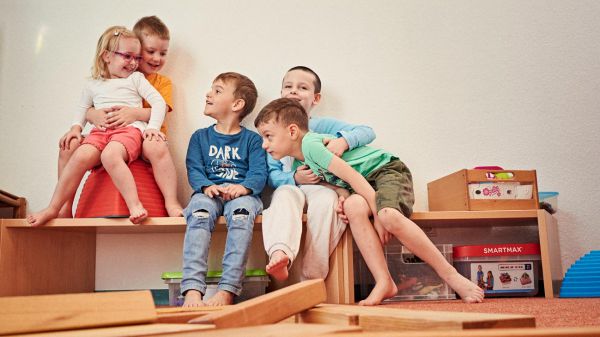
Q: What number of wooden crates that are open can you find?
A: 1